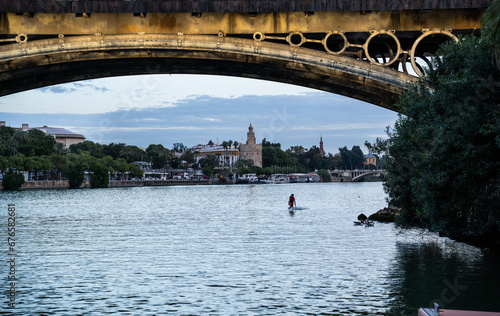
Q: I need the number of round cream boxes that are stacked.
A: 0